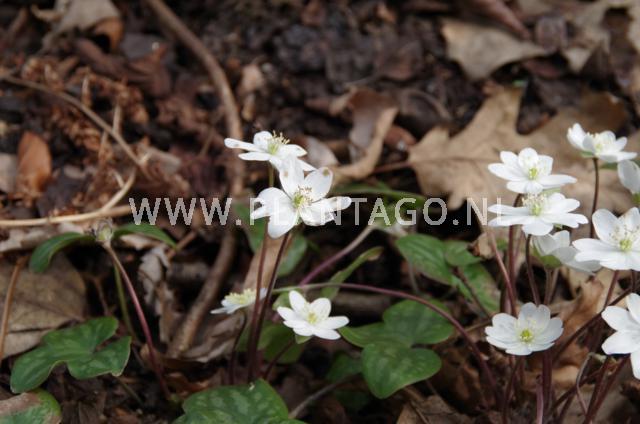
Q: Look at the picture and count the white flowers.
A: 12